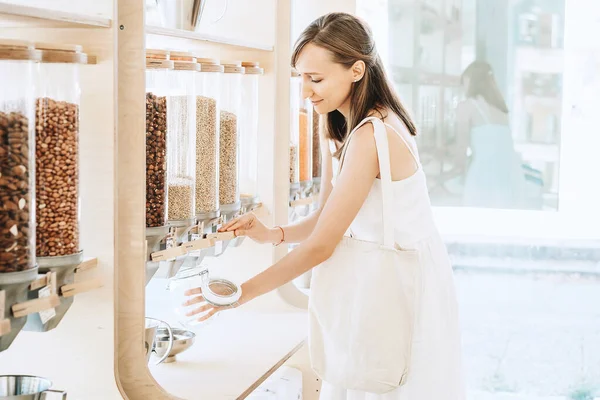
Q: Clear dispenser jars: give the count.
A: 10